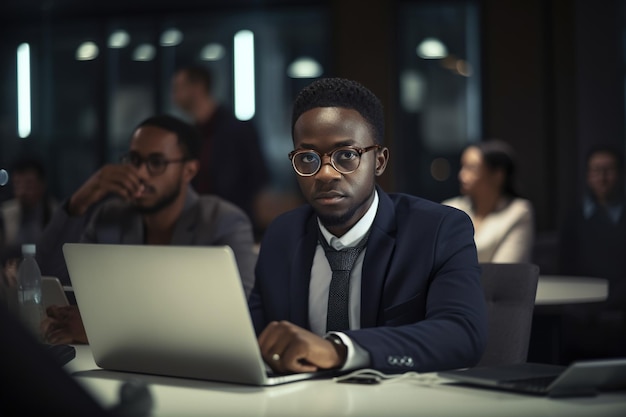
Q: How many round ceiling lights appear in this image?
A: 7